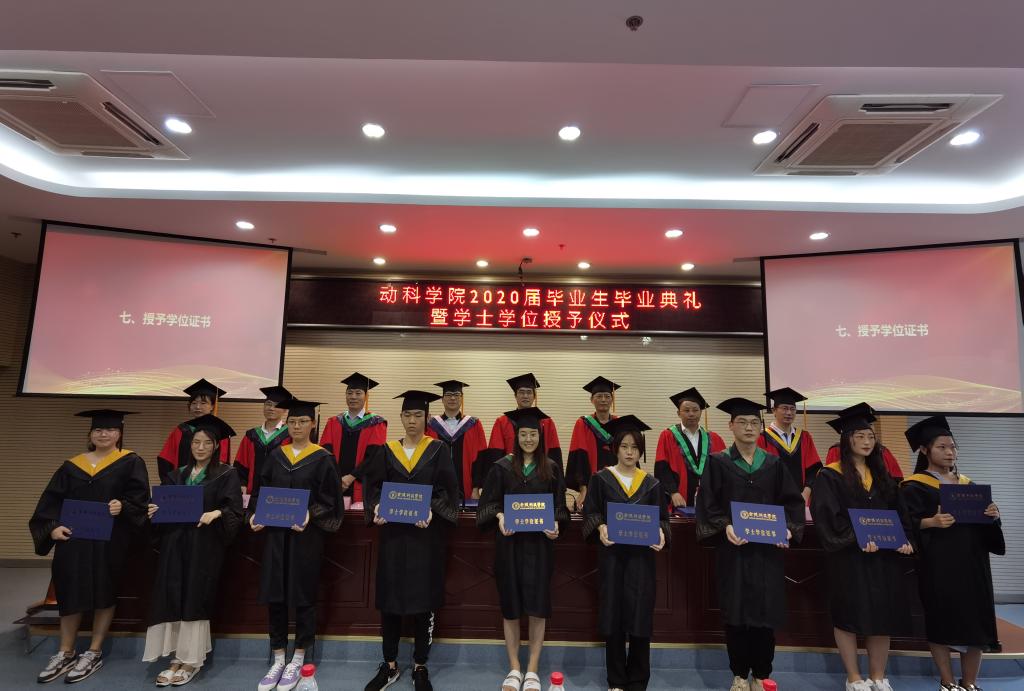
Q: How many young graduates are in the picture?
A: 9